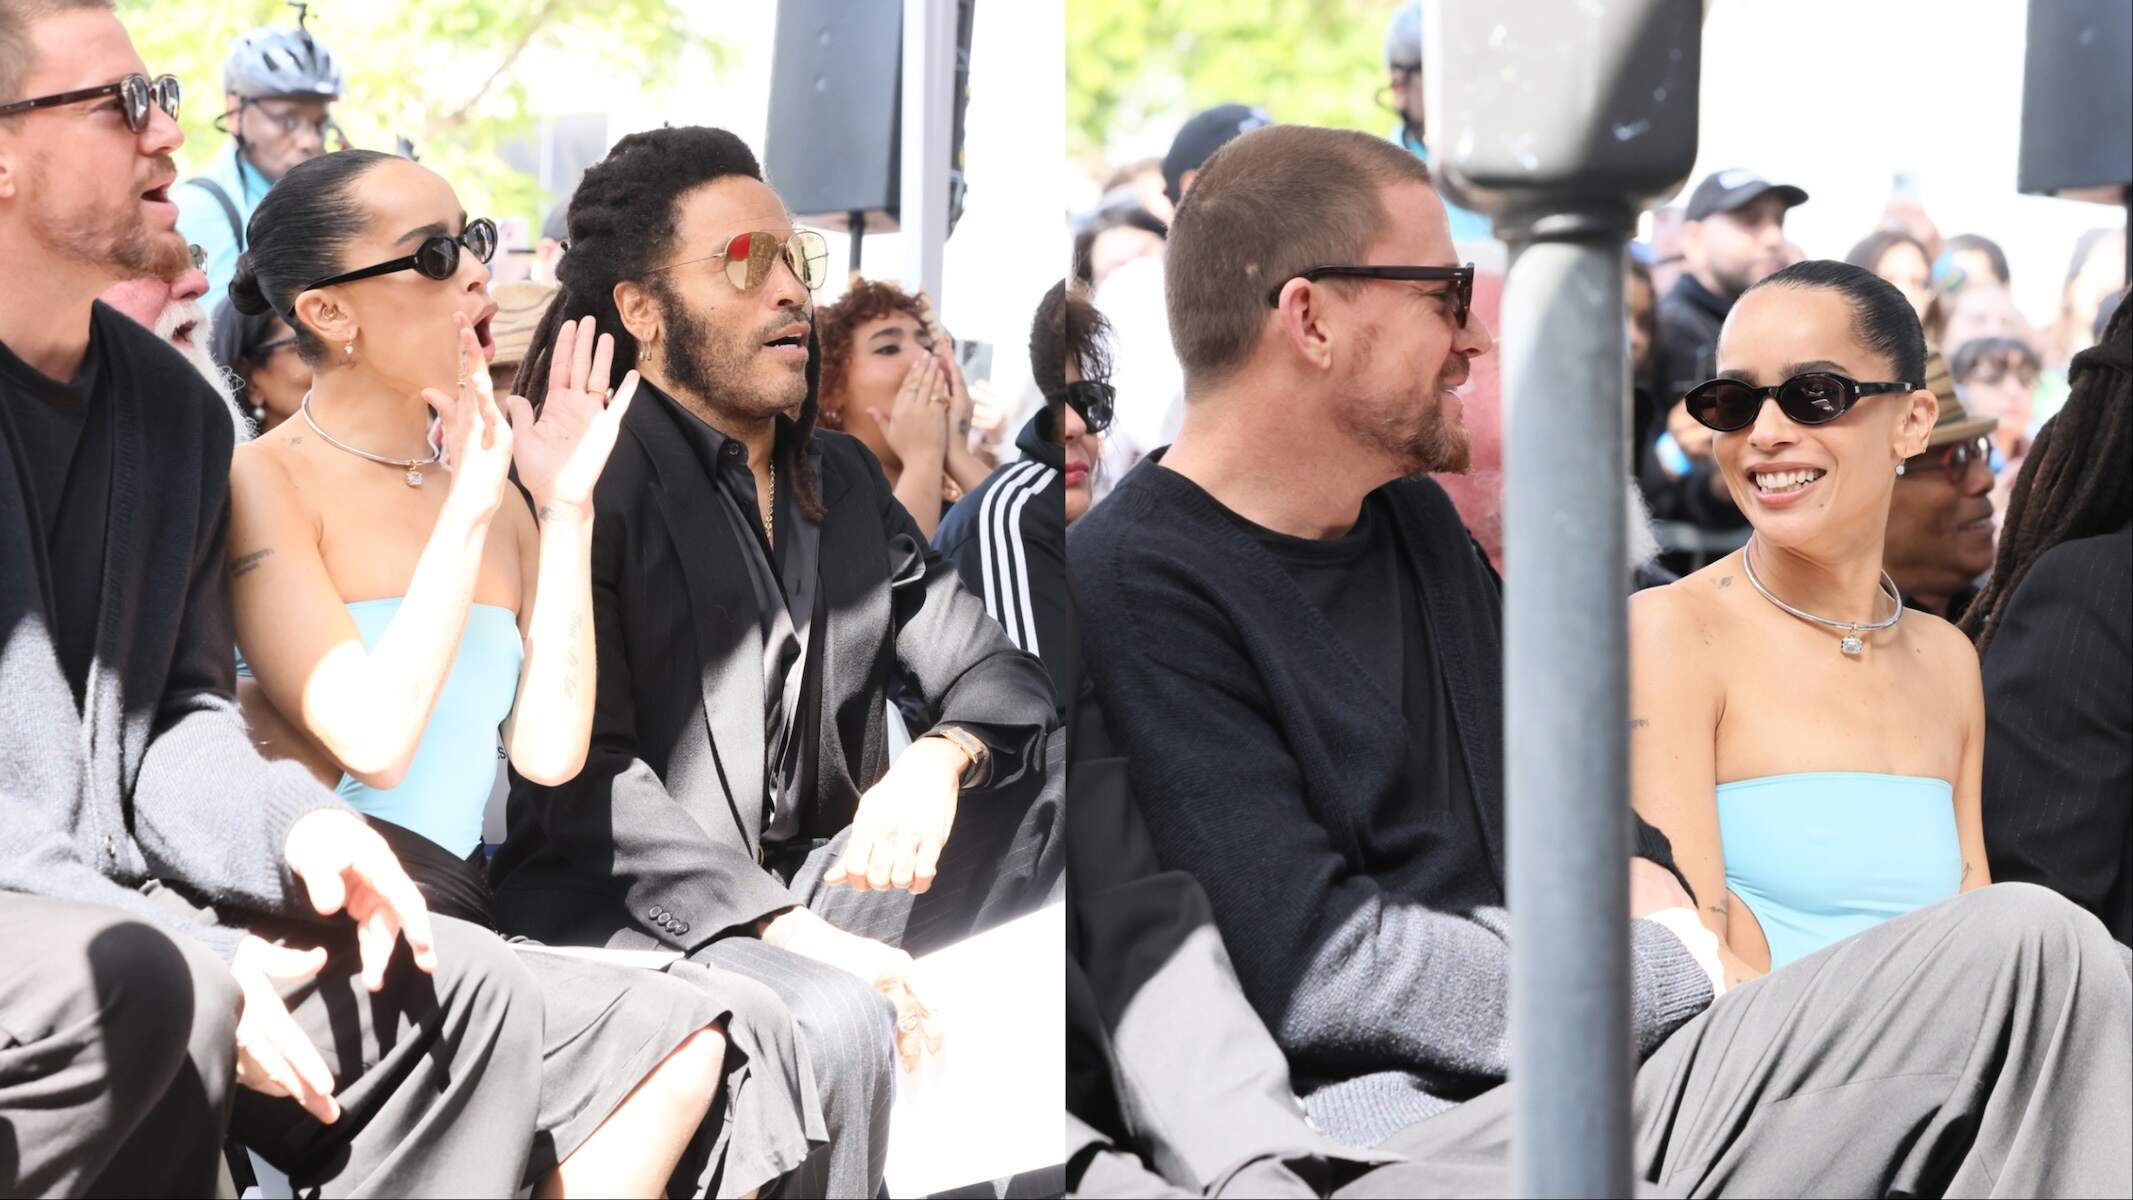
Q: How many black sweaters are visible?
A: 2